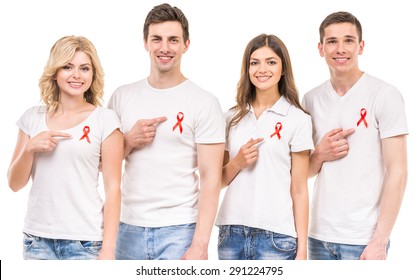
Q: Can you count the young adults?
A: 4